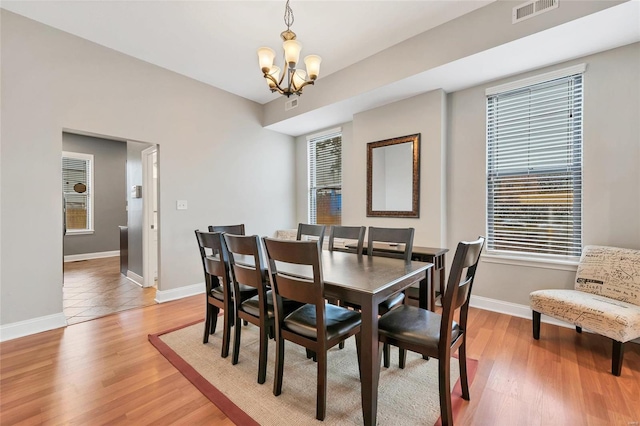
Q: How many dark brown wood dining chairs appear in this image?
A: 8